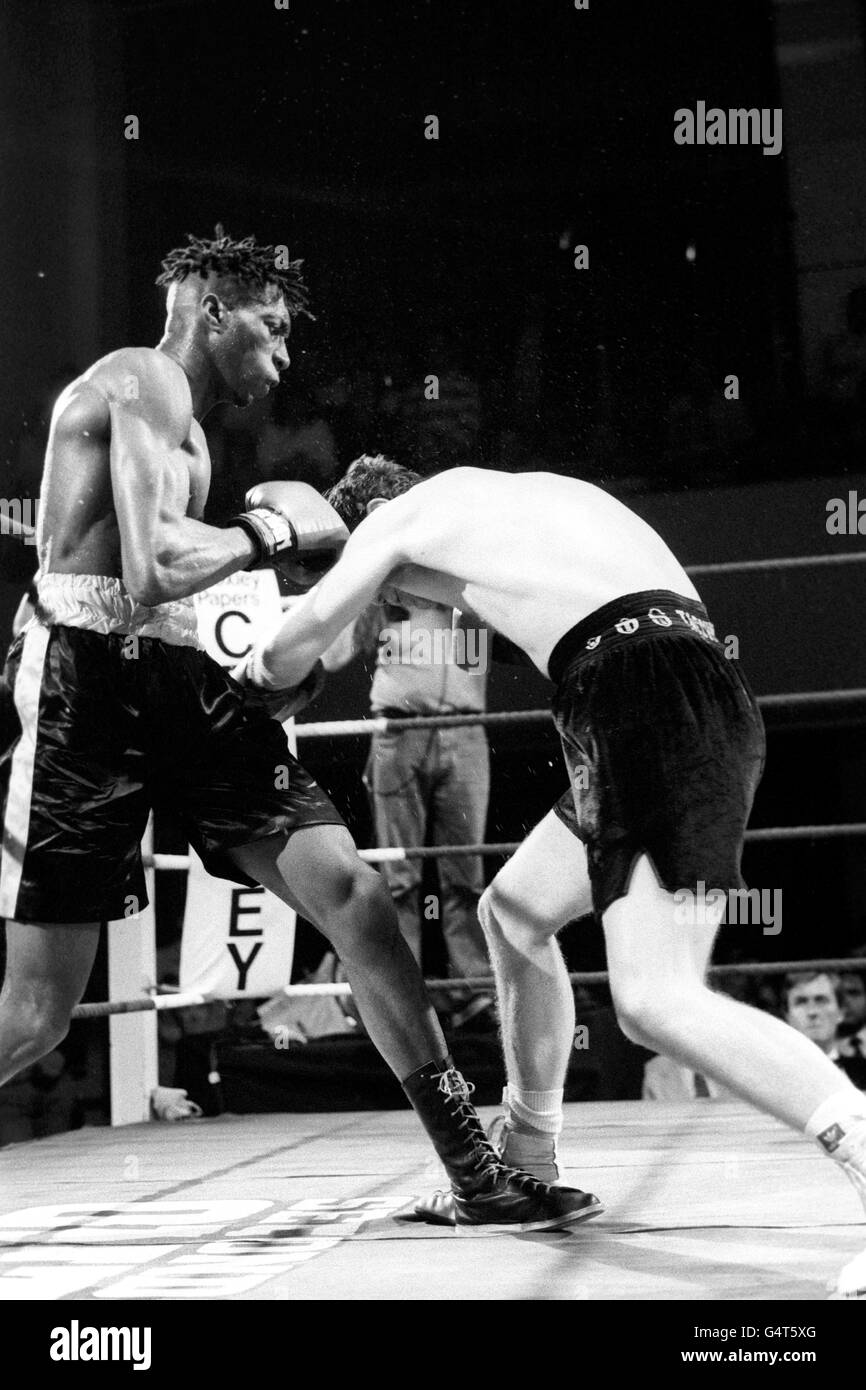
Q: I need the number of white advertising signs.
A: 1